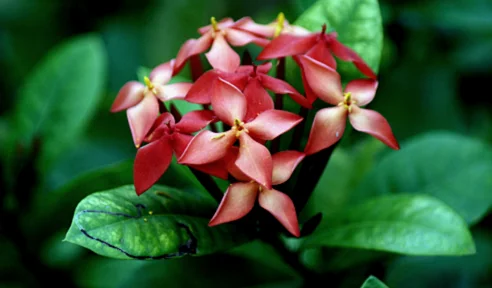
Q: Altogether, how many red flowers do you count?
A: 9